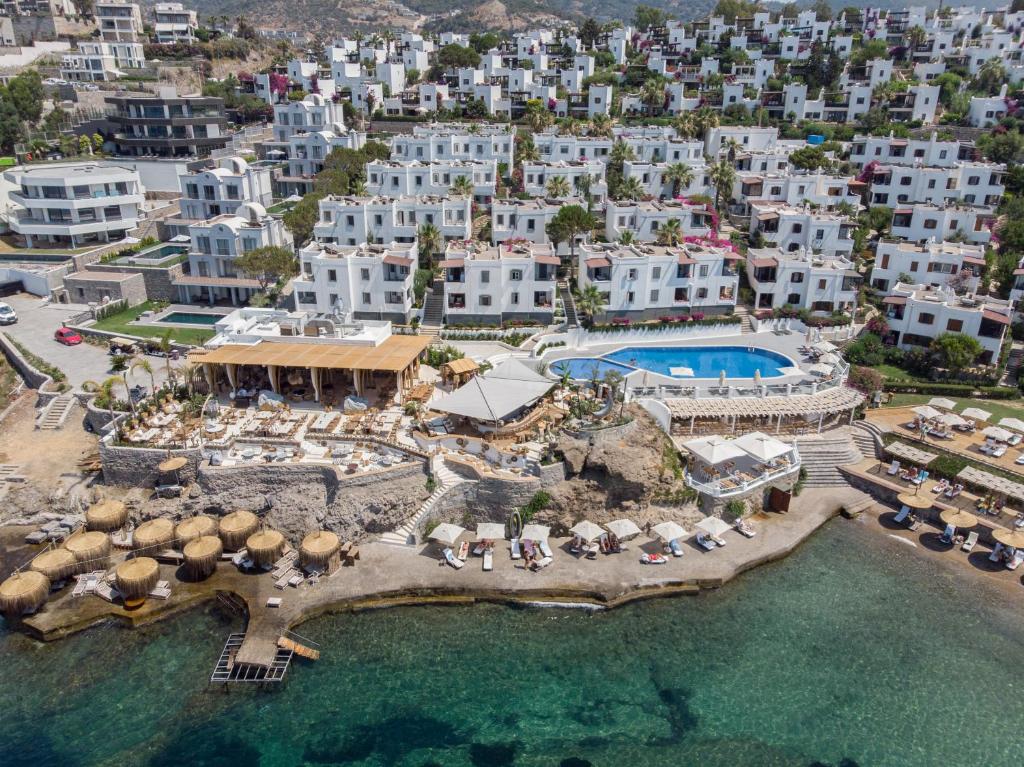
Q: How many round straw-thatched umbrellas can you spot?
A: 15